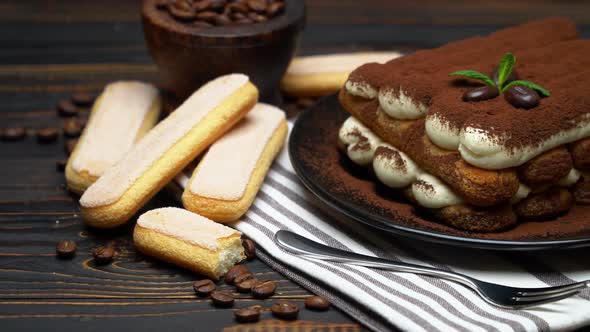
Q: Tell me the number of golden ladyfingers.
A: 5